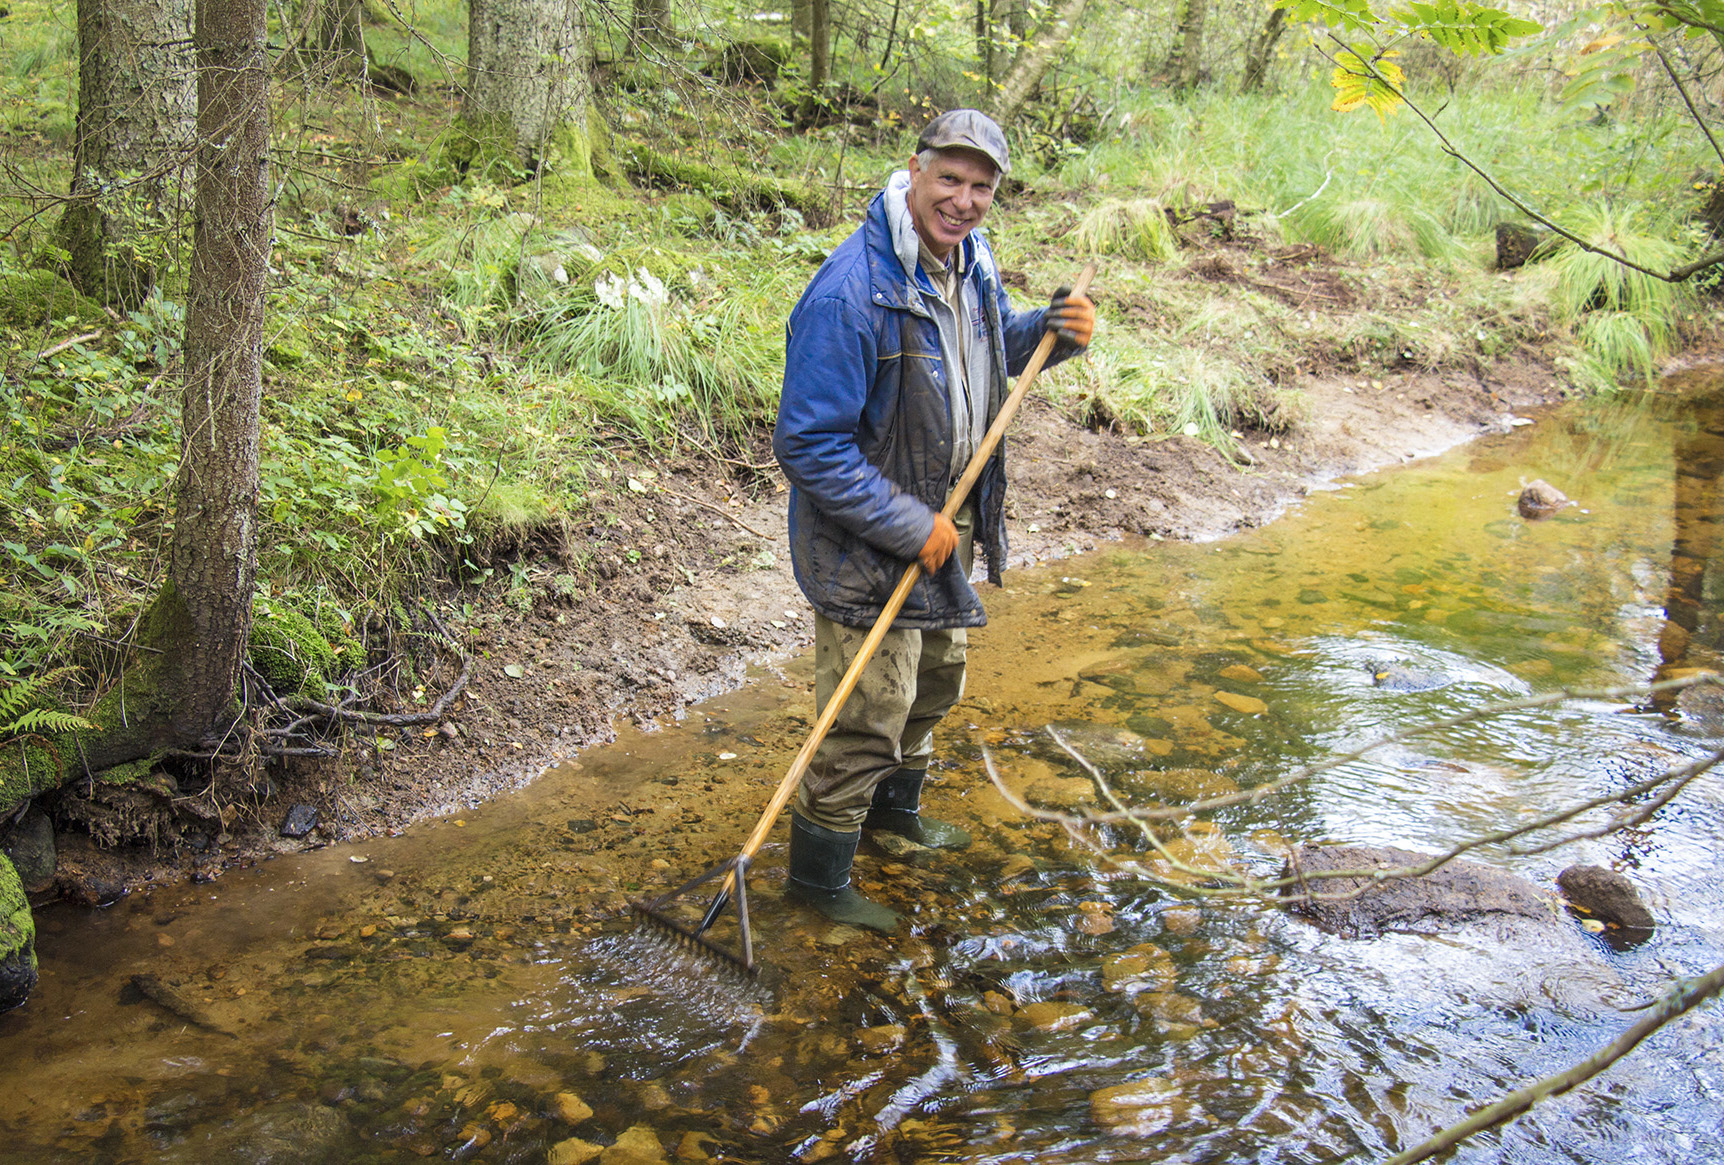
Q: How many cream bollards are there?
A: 0